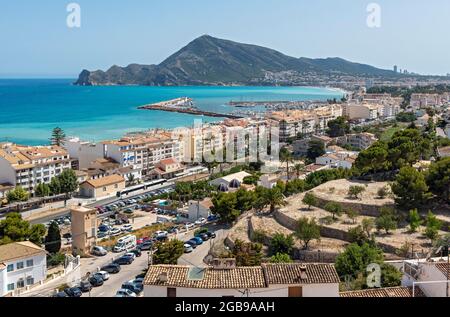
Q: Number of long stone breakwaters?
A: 2